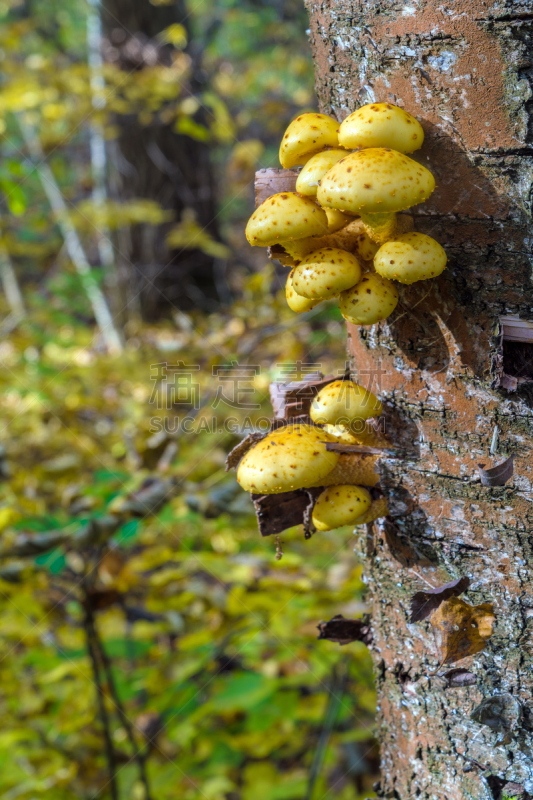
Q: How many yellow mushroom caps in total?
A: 12